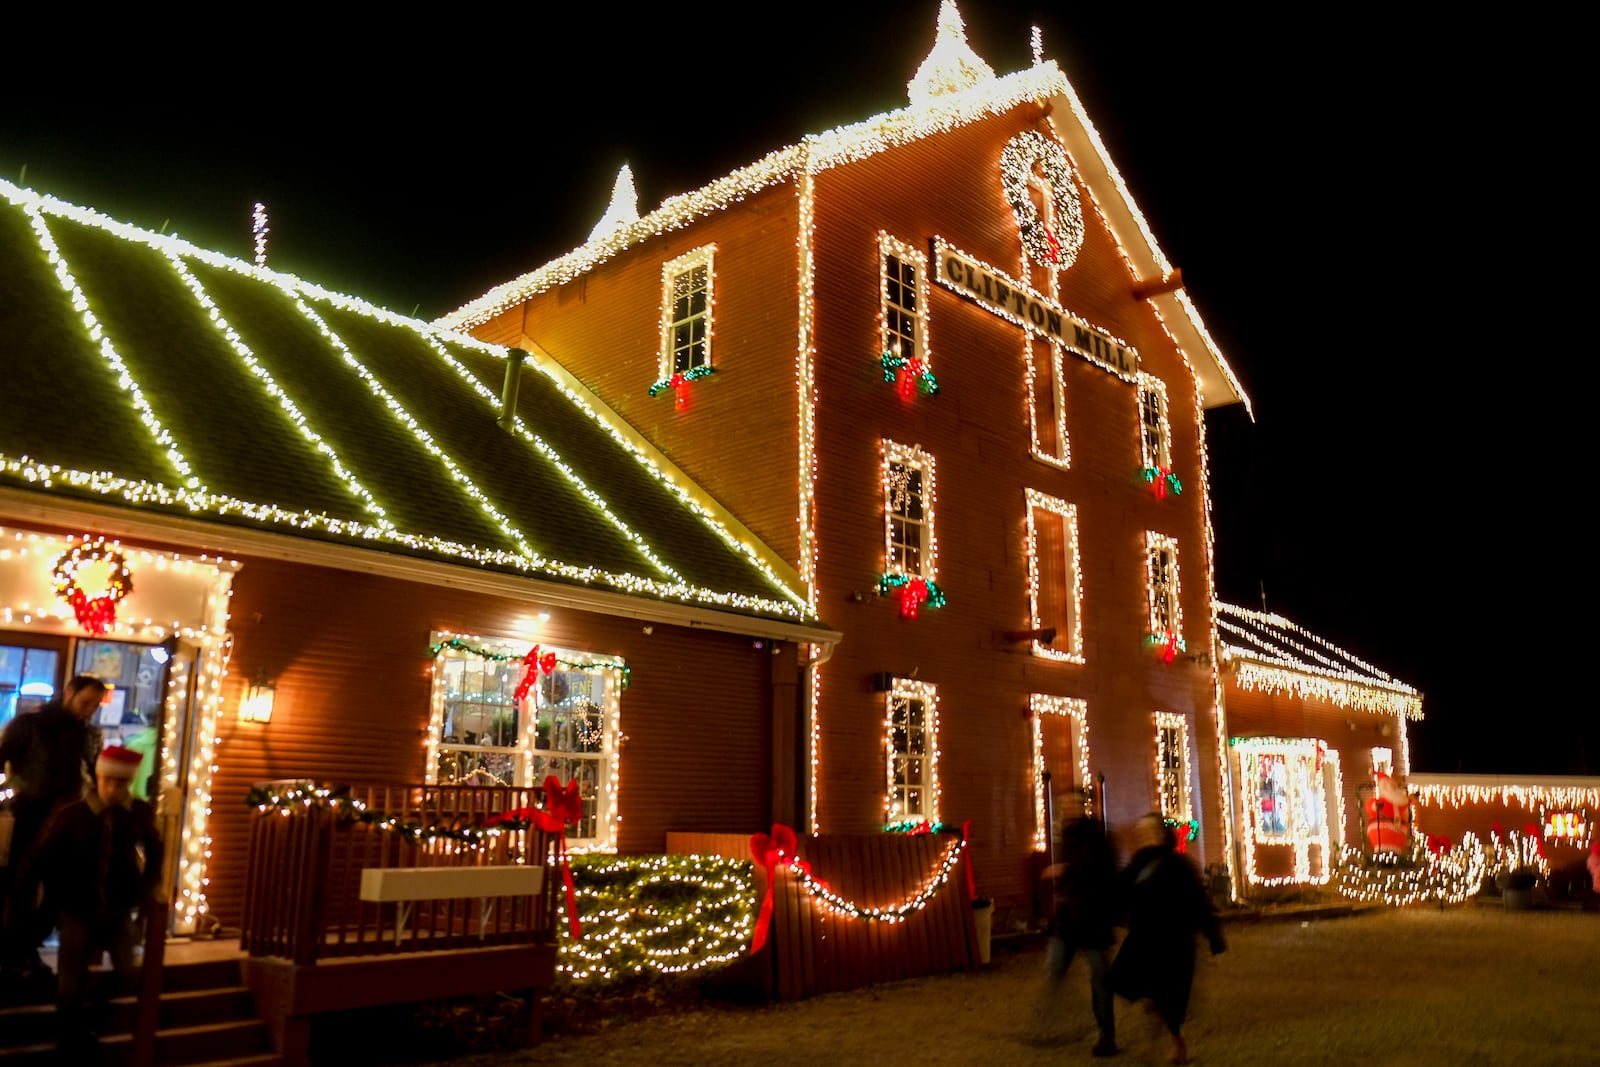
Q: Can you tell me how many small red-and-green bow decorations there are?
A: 7